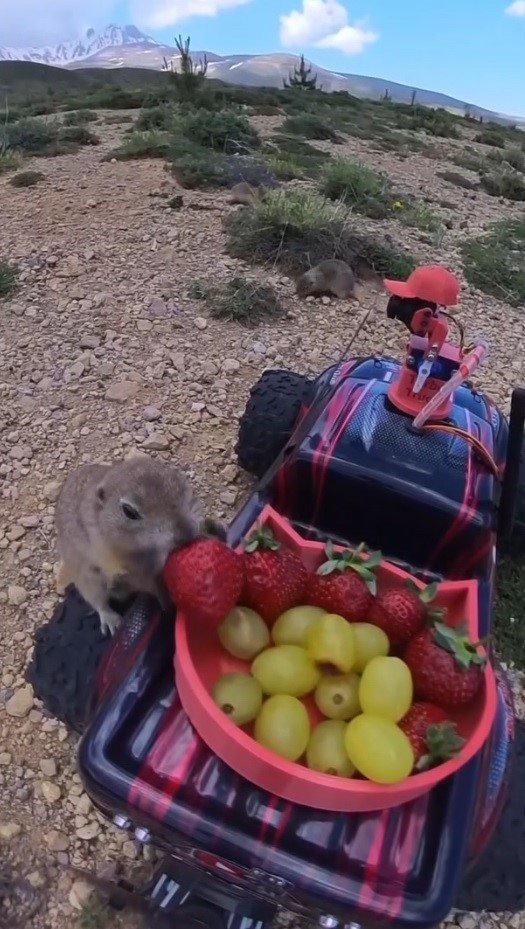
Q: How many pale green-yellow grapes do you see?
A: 11